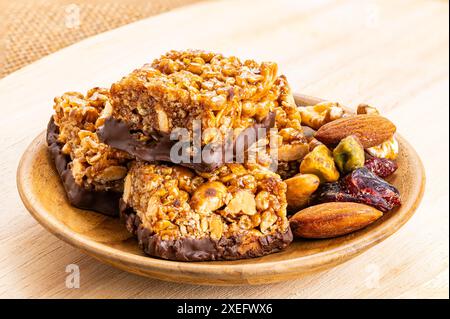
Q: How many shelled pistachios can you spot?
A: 2